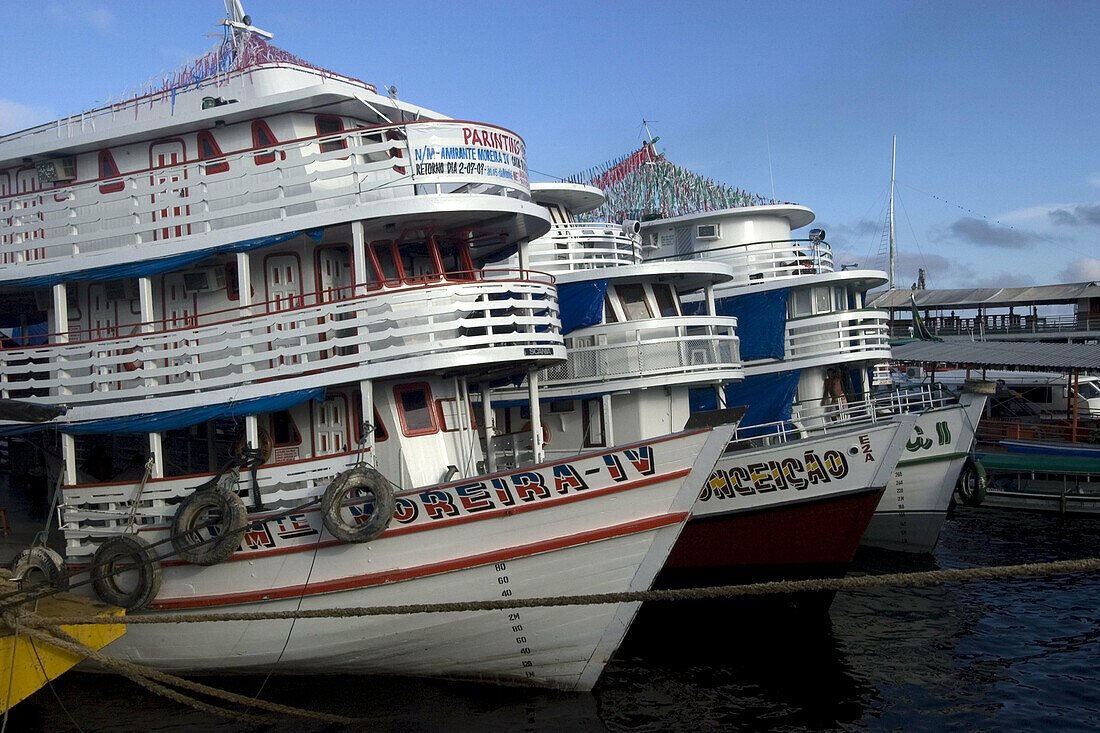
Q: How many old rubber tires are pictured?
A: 5